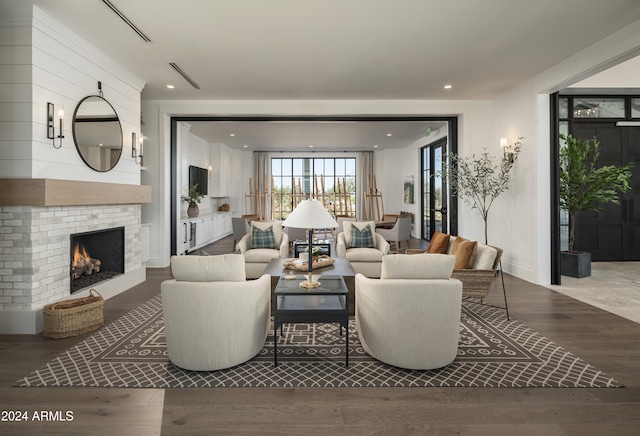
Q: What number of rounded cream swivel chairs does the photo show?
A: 4